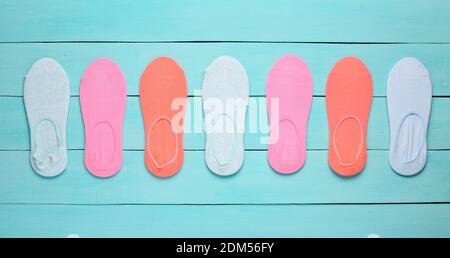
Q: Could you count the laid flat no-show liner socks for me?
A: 7